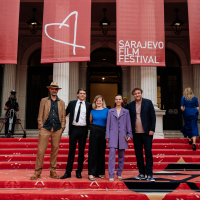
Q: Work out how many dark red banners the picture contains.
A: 4